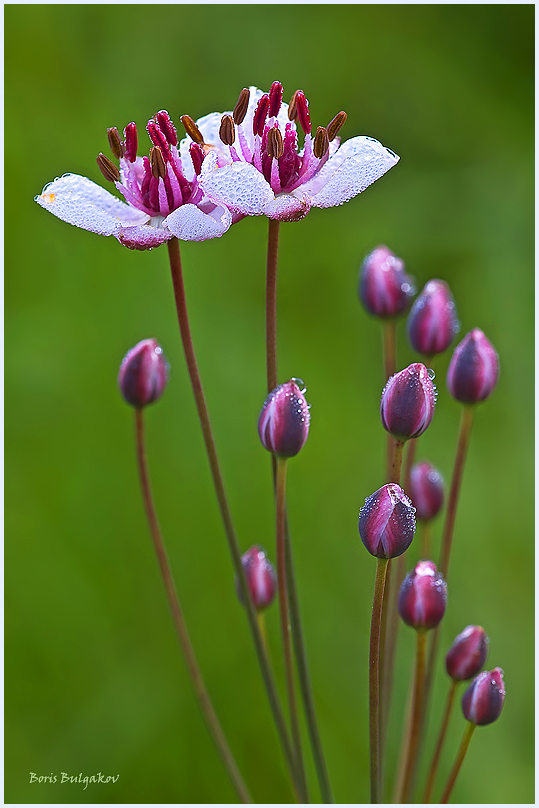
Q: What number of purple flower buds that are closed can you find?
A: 12